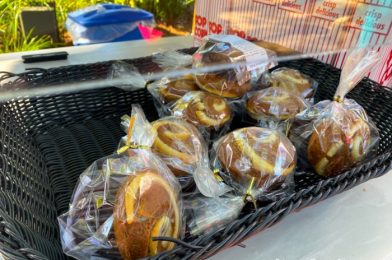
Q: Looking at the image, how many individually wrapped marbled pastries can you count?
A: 9